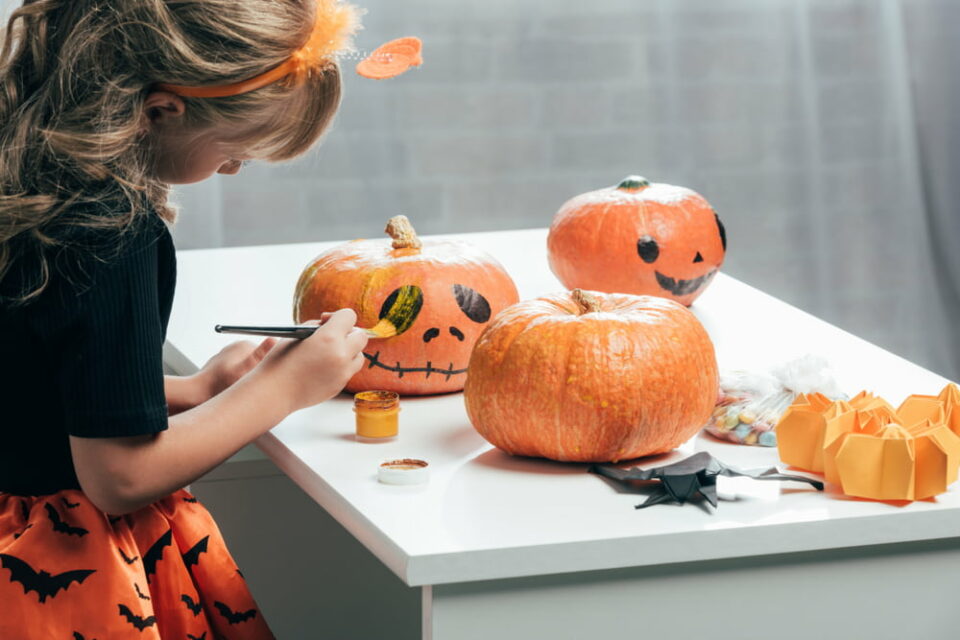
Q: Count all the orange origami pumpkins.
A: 3